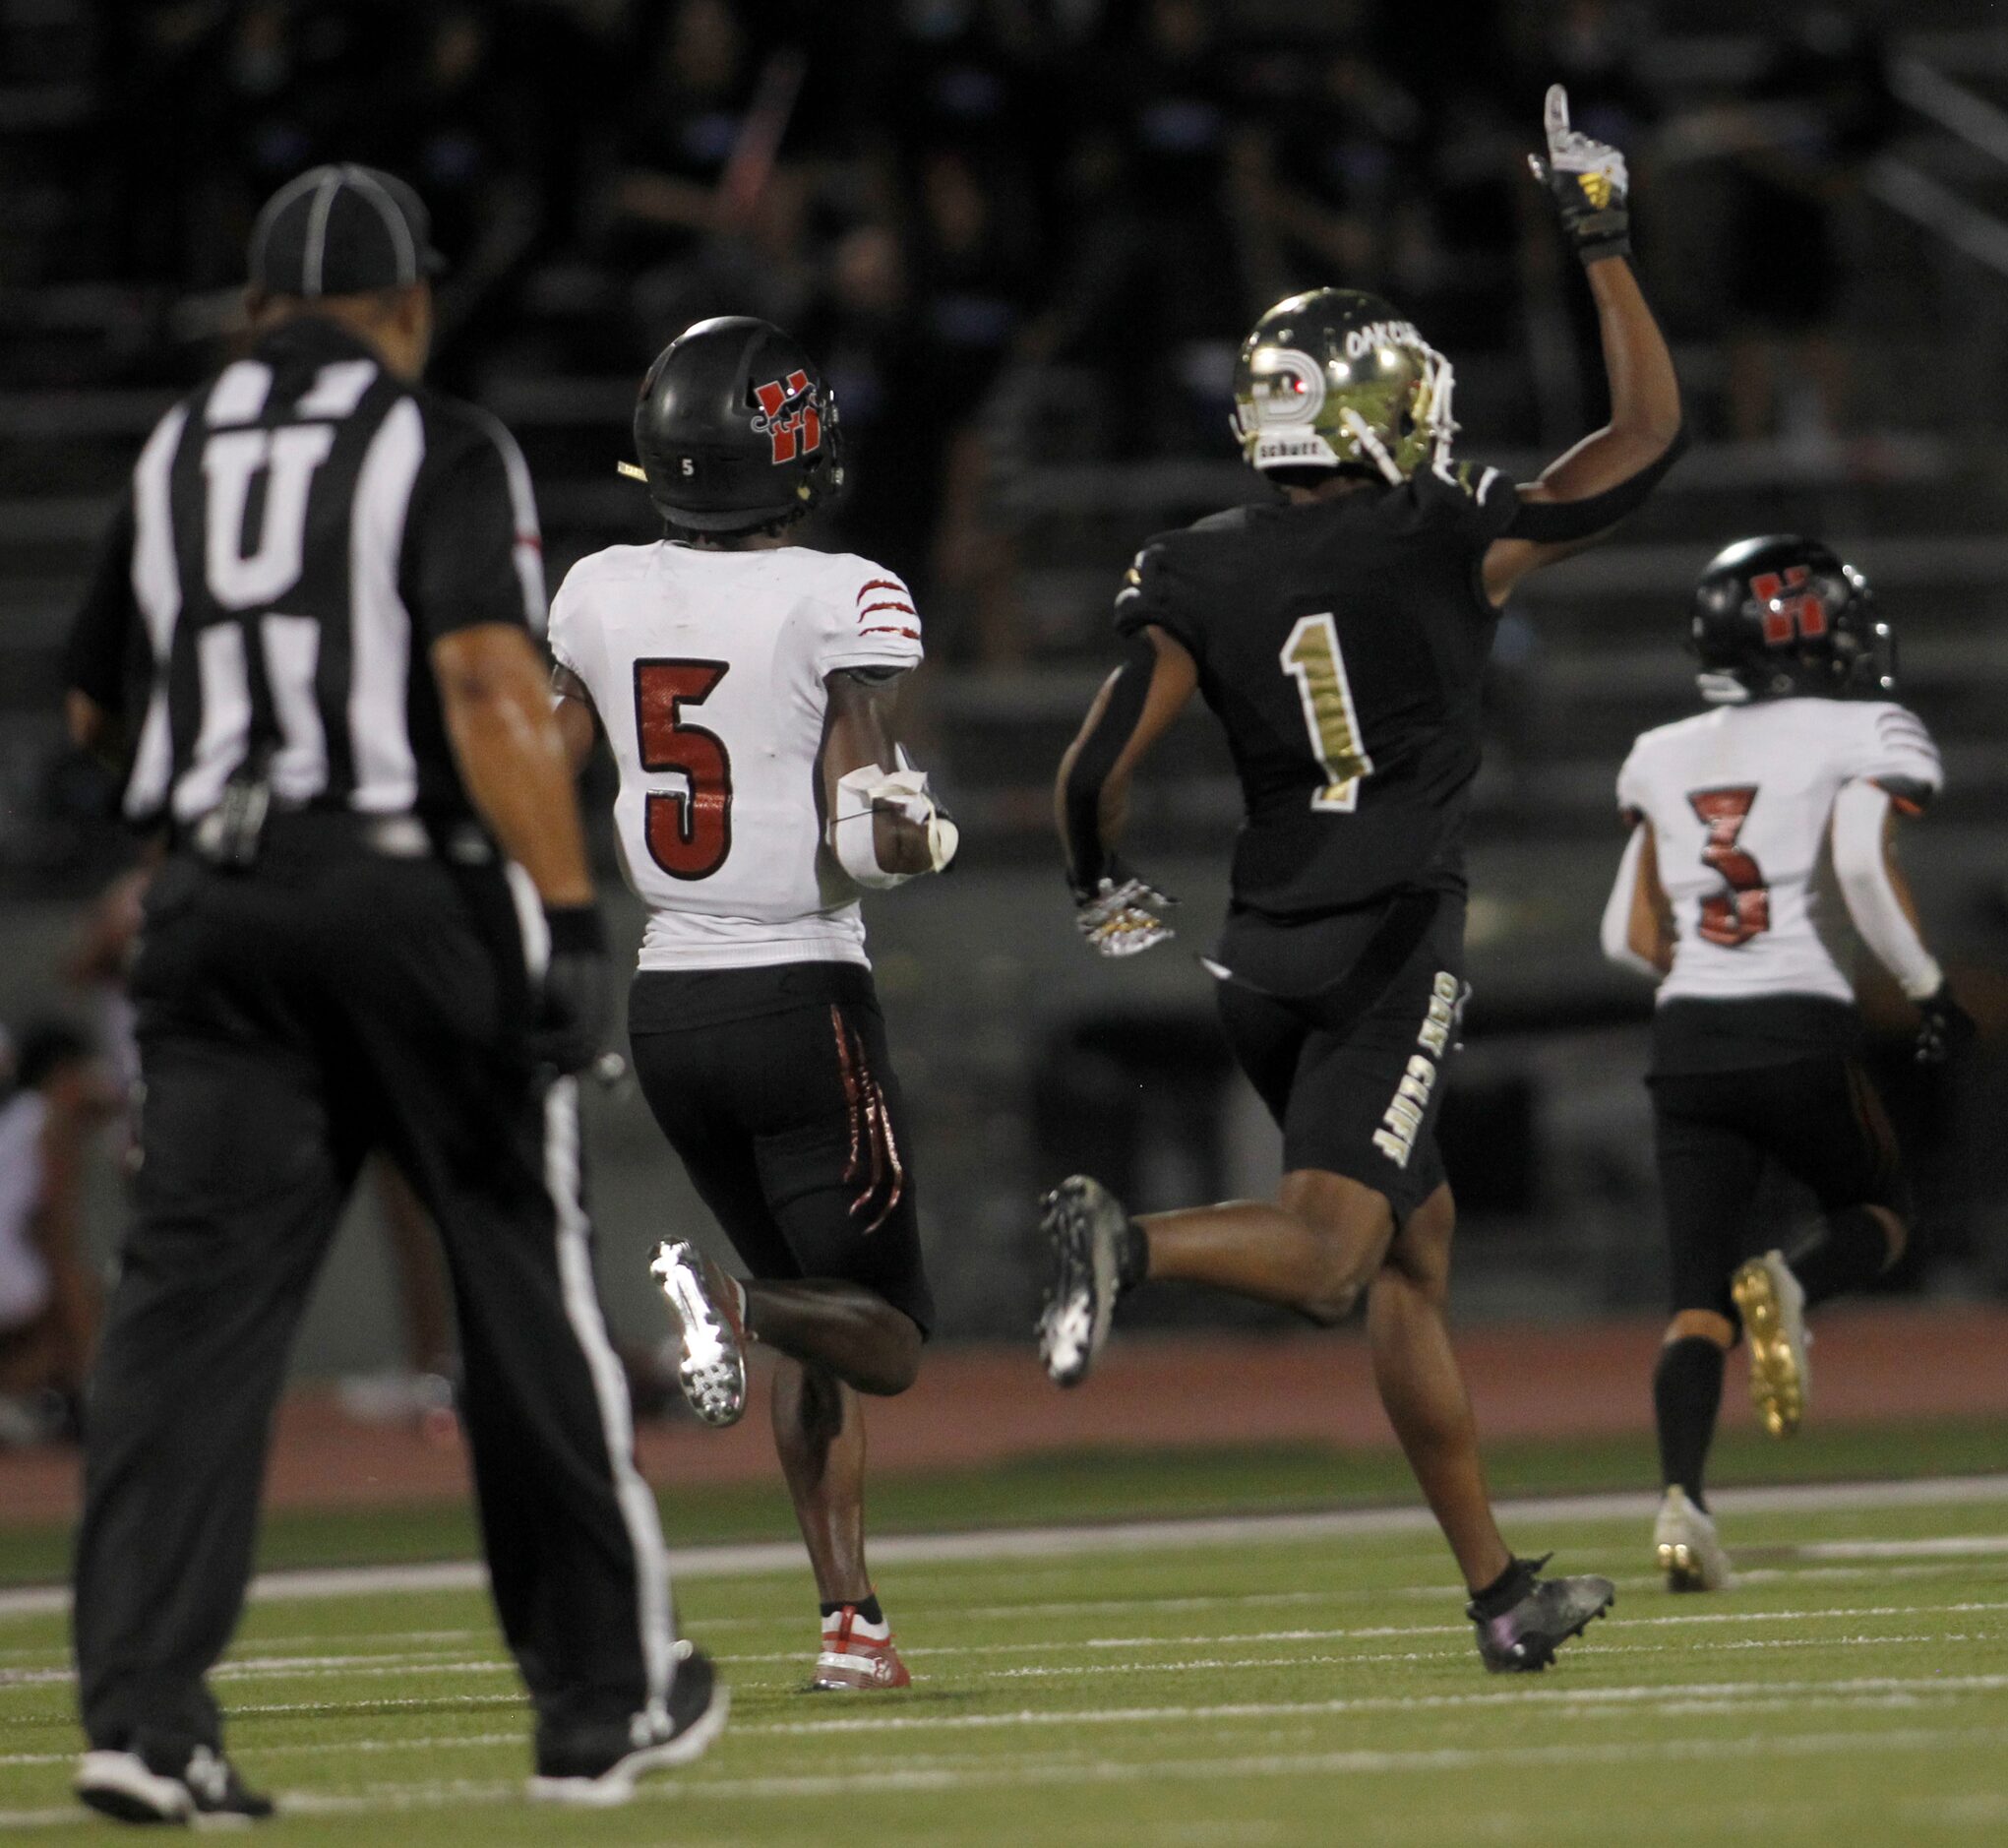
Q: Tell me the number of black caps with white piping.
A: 1